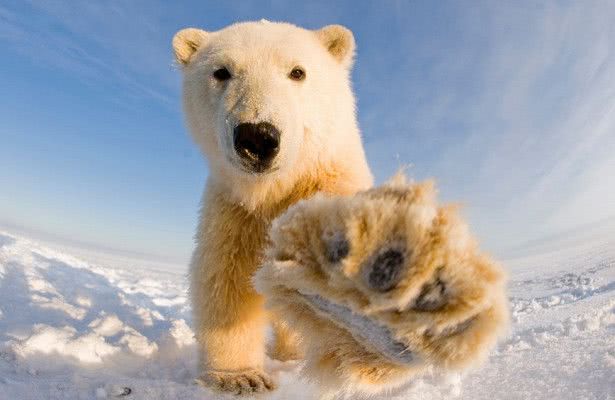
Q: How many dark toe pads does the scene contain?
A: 3